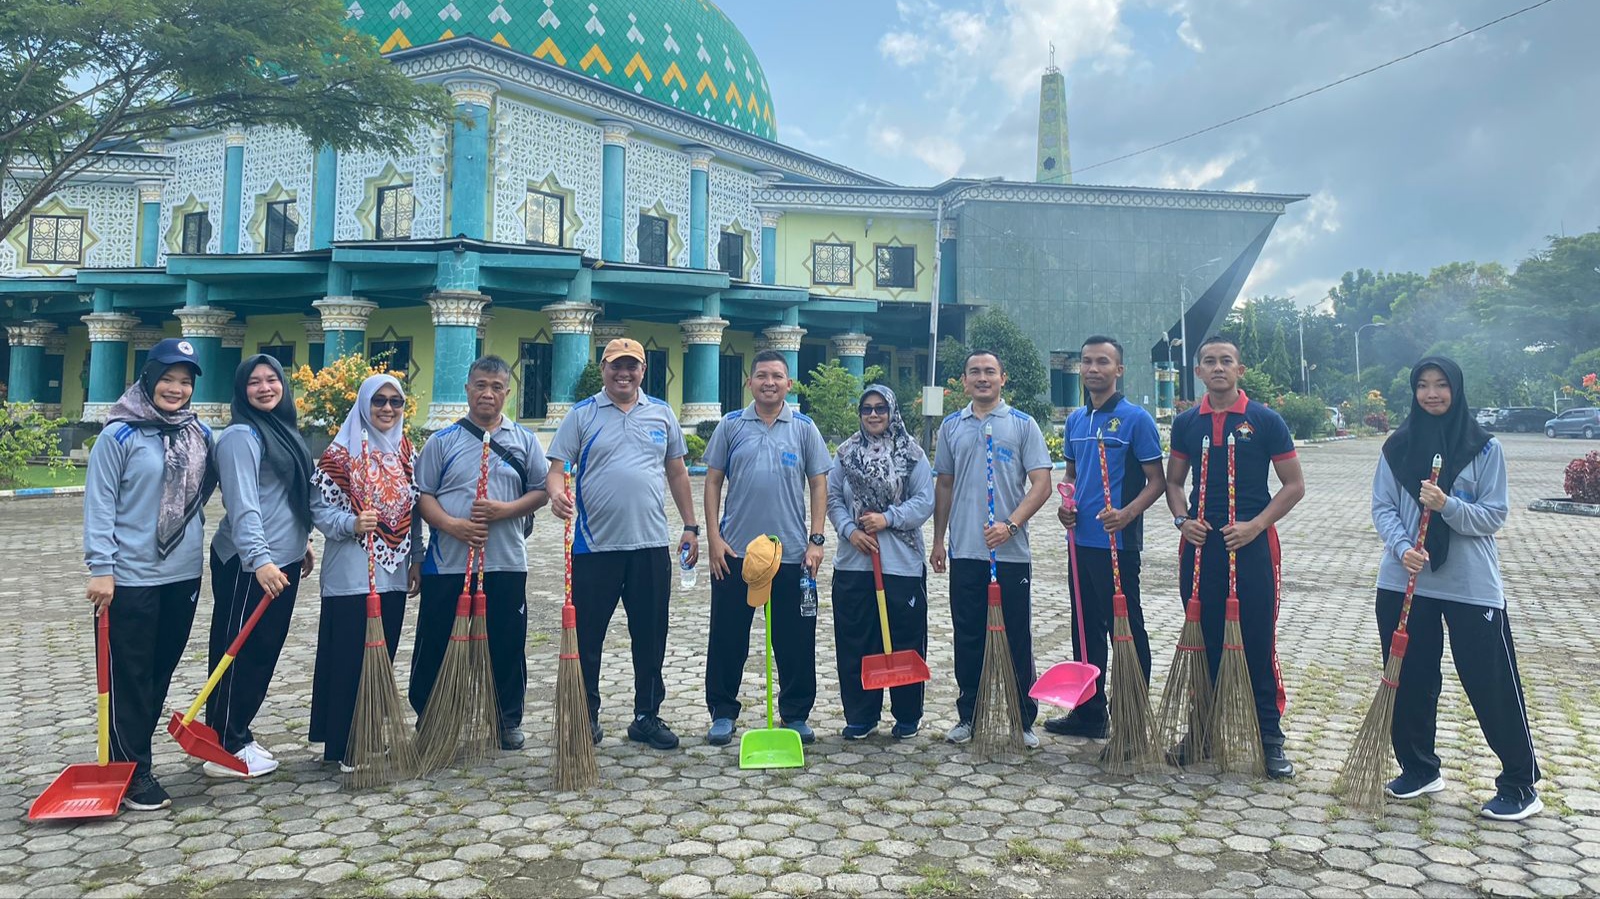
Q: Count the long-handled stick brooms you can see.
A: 9